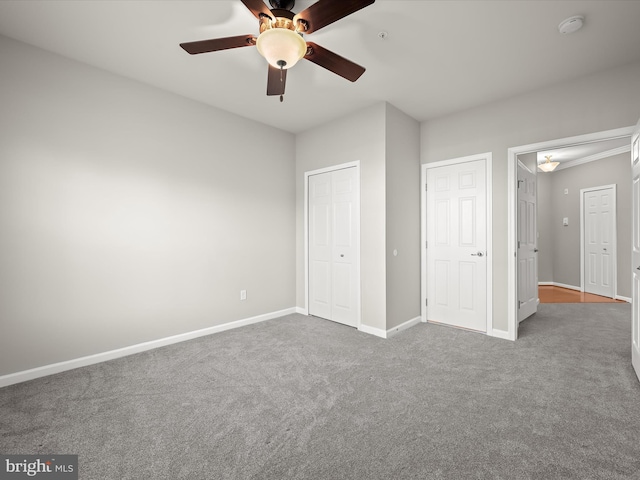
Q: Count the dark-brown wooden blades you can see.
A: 5